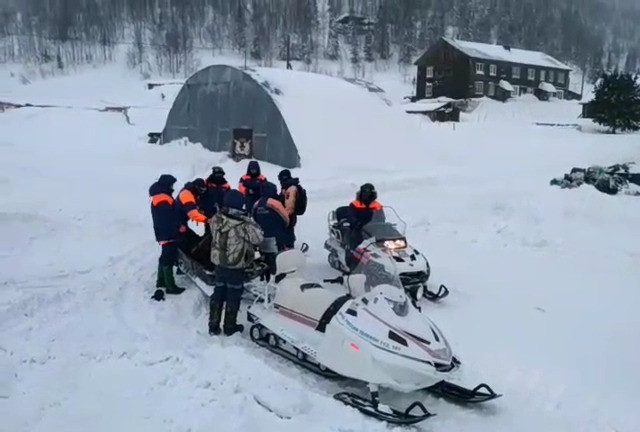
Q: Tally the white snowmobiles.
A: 2